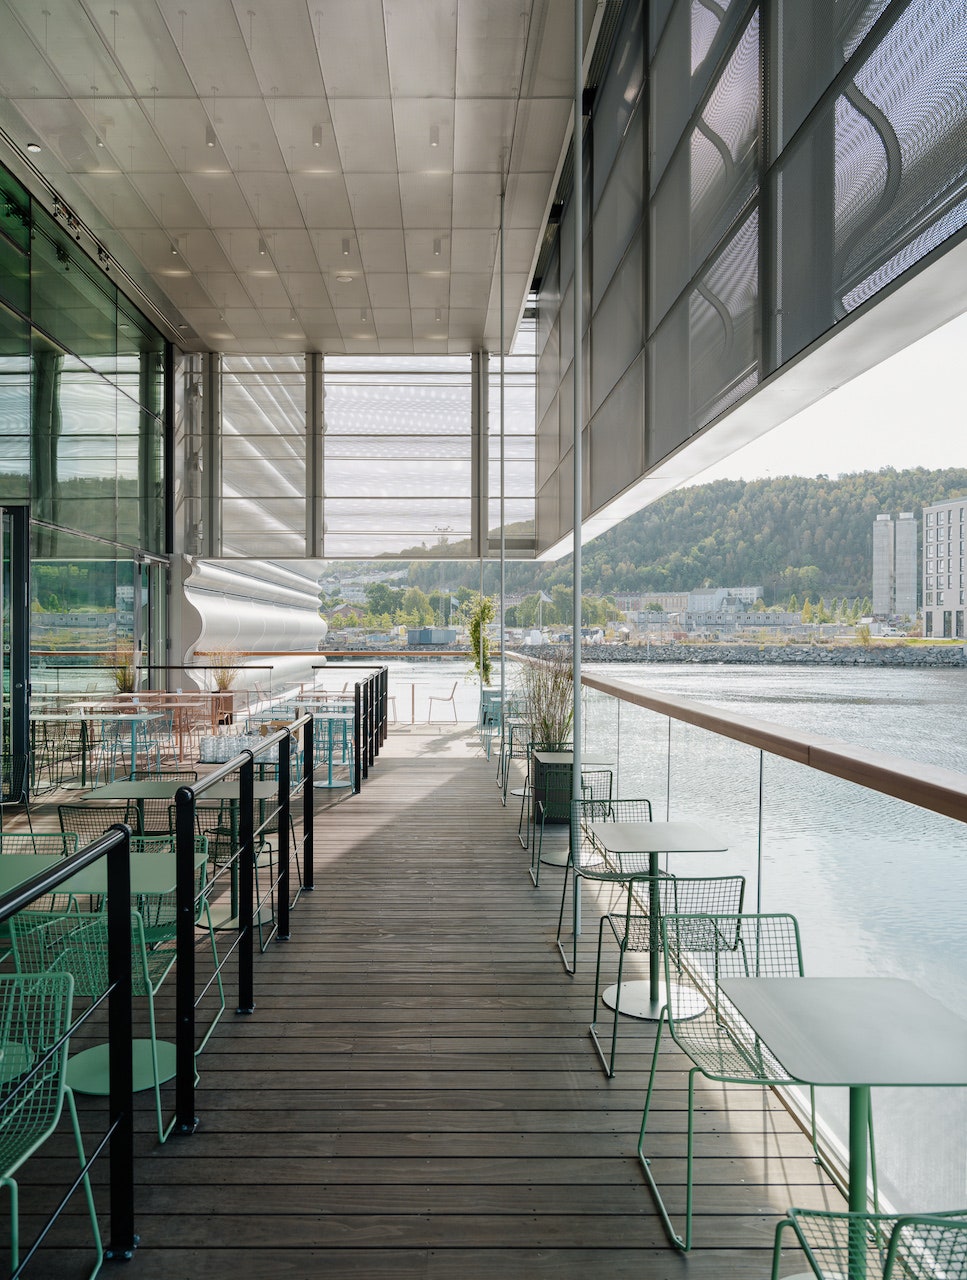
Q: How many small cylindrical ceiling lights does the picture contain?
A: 12